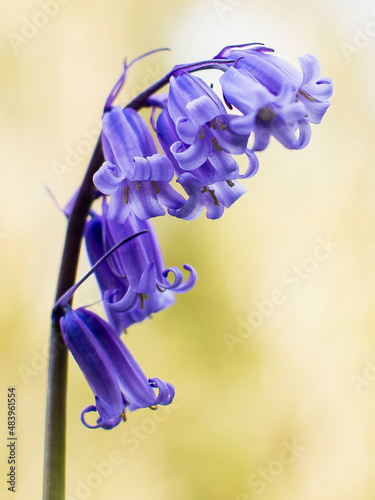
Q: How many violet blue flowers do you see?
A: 8